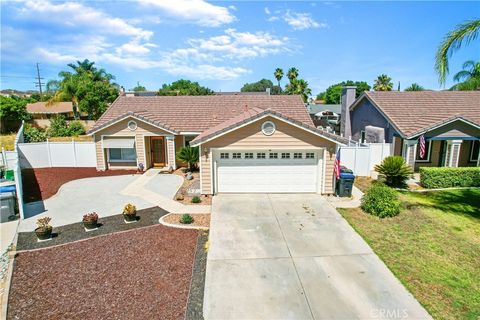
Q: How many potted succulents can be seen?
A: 3